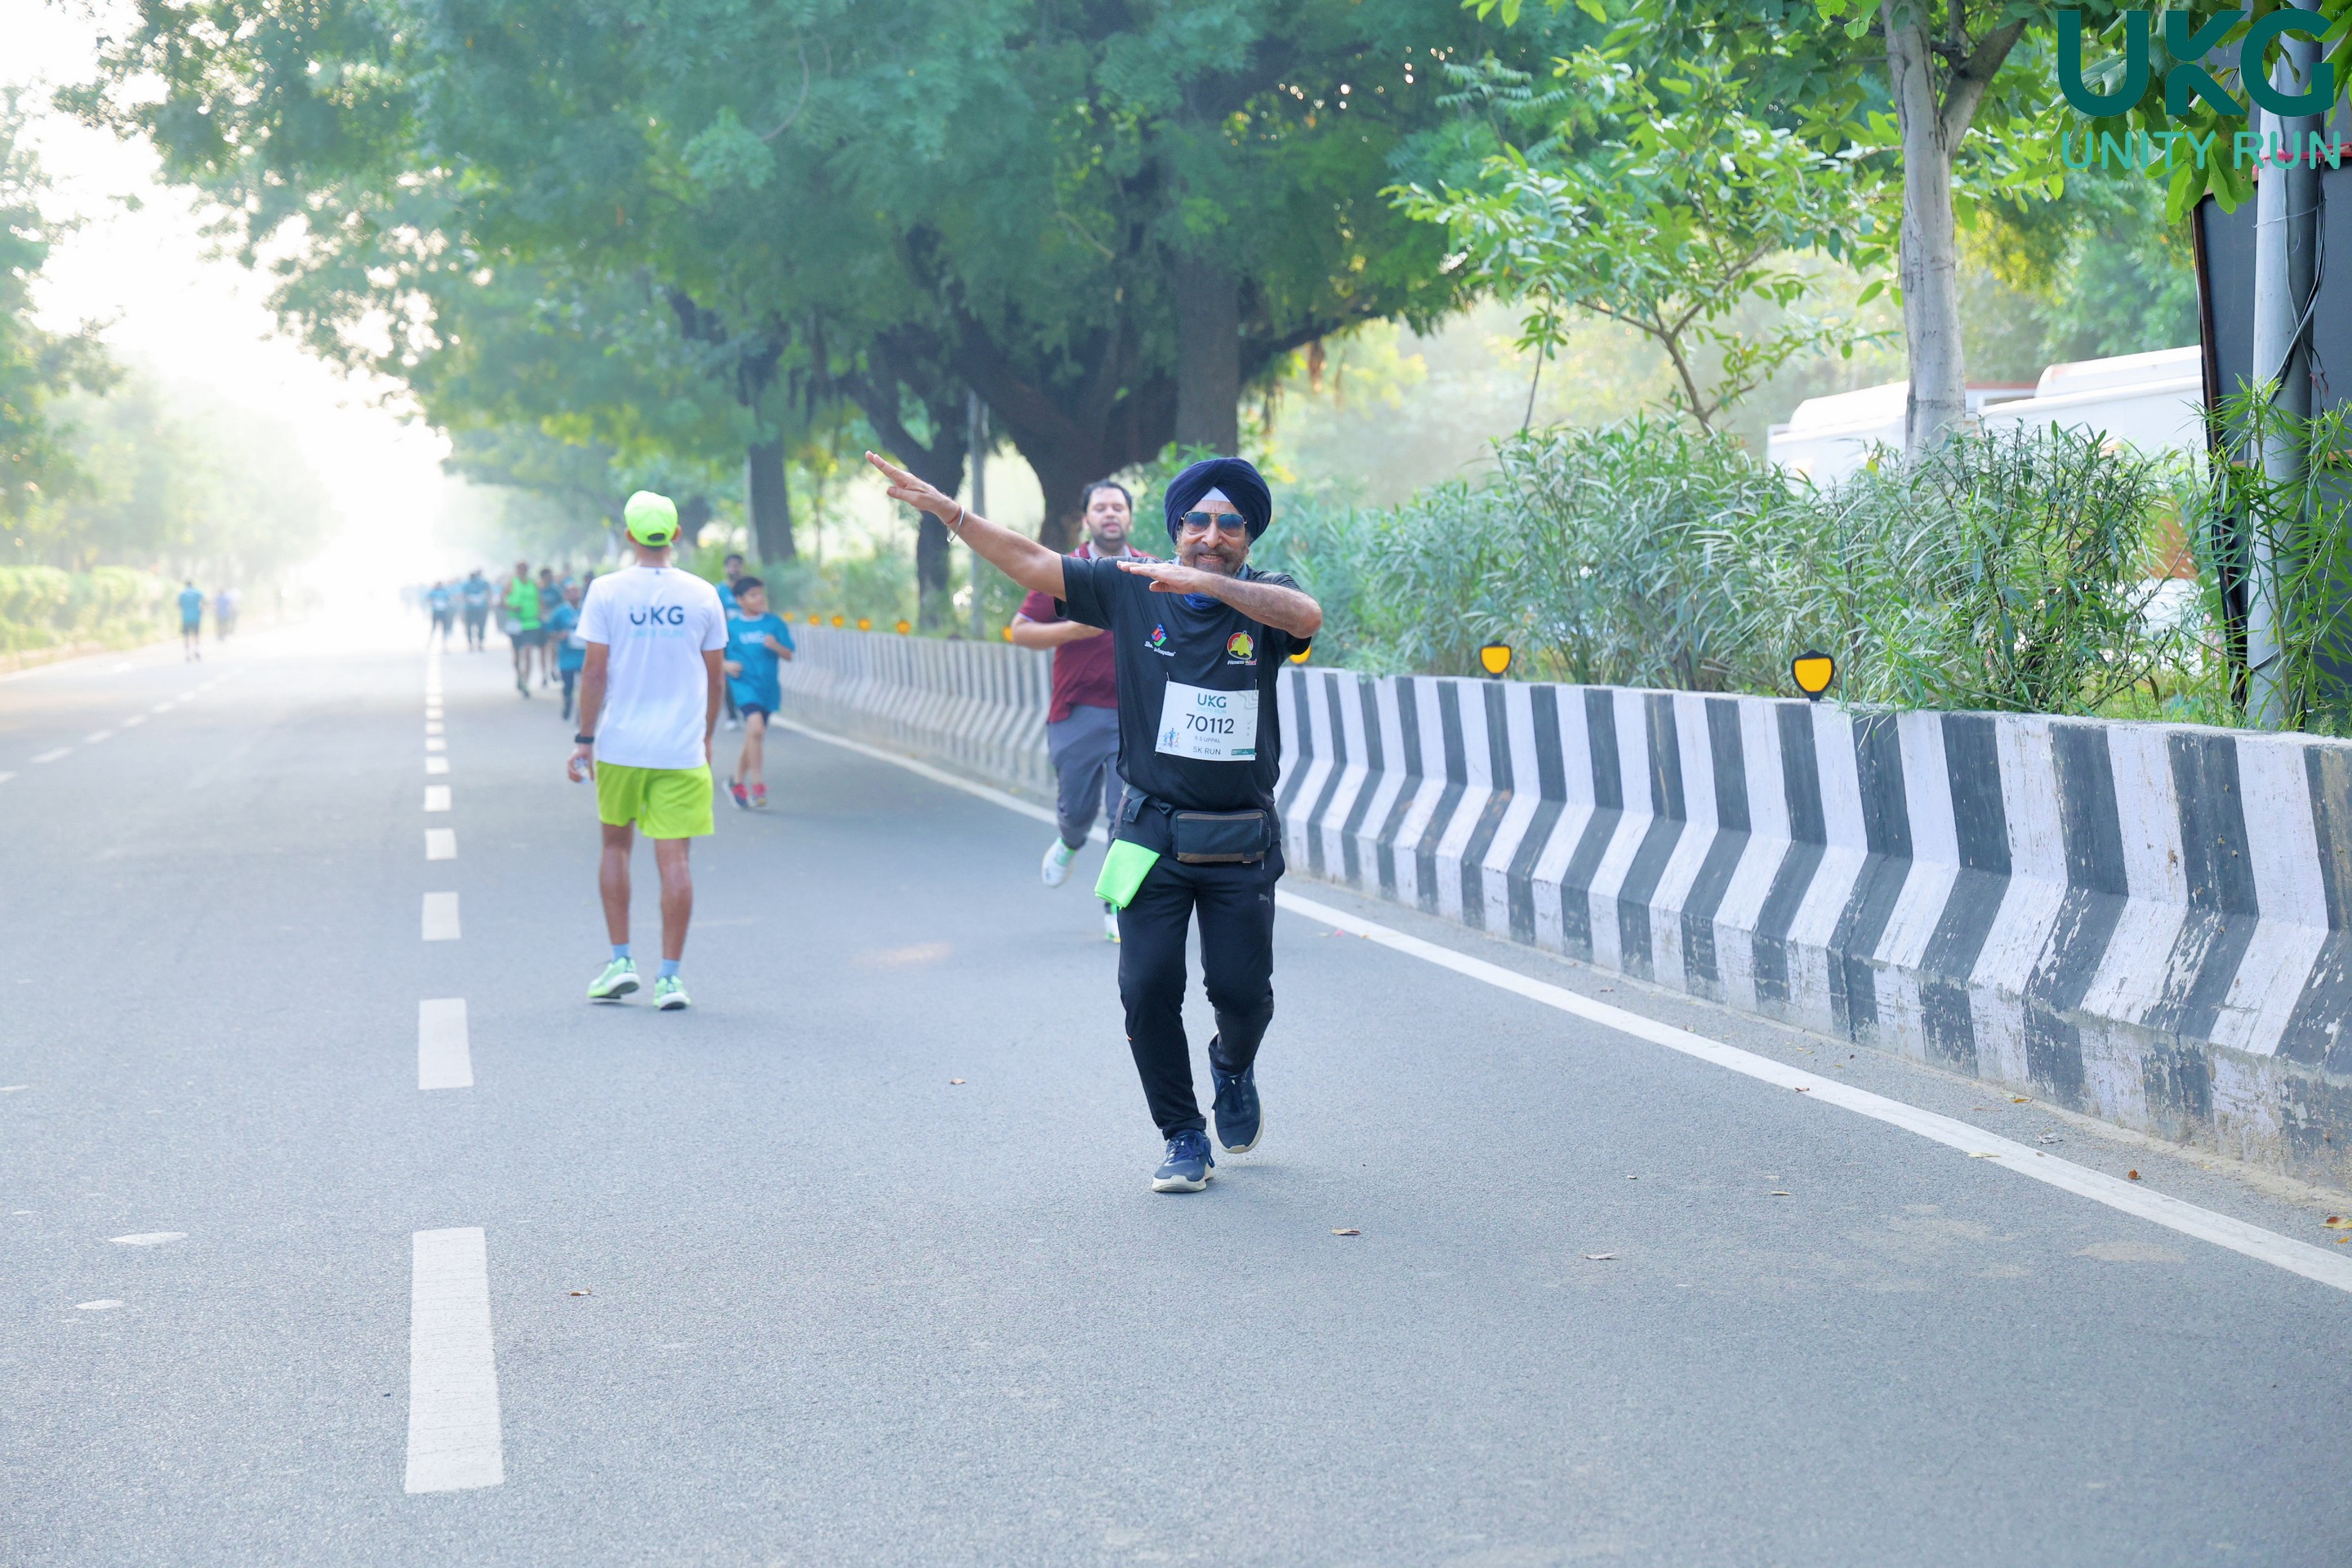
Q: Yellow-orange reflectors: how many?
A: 9